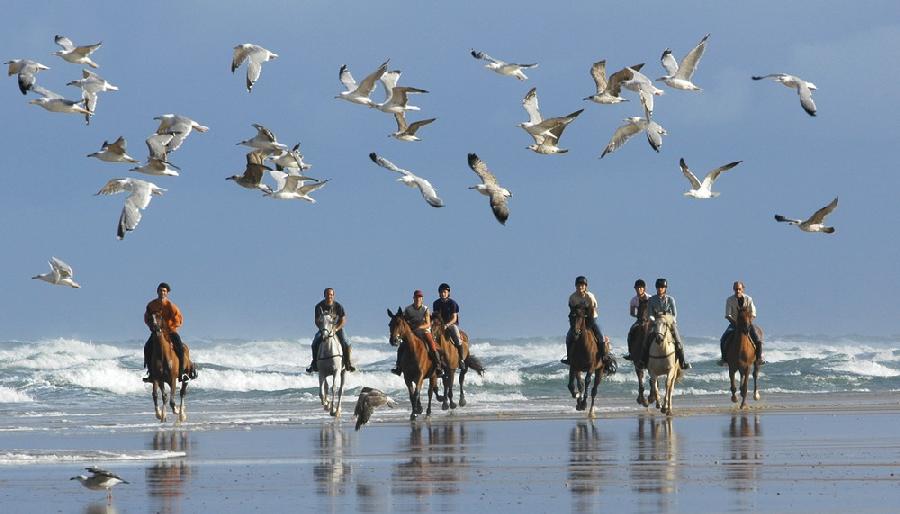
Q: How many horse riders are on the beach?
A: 8